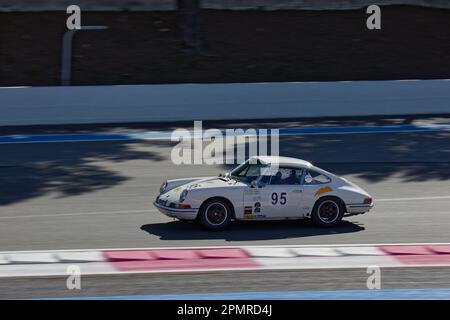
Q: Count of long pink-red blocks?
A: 2